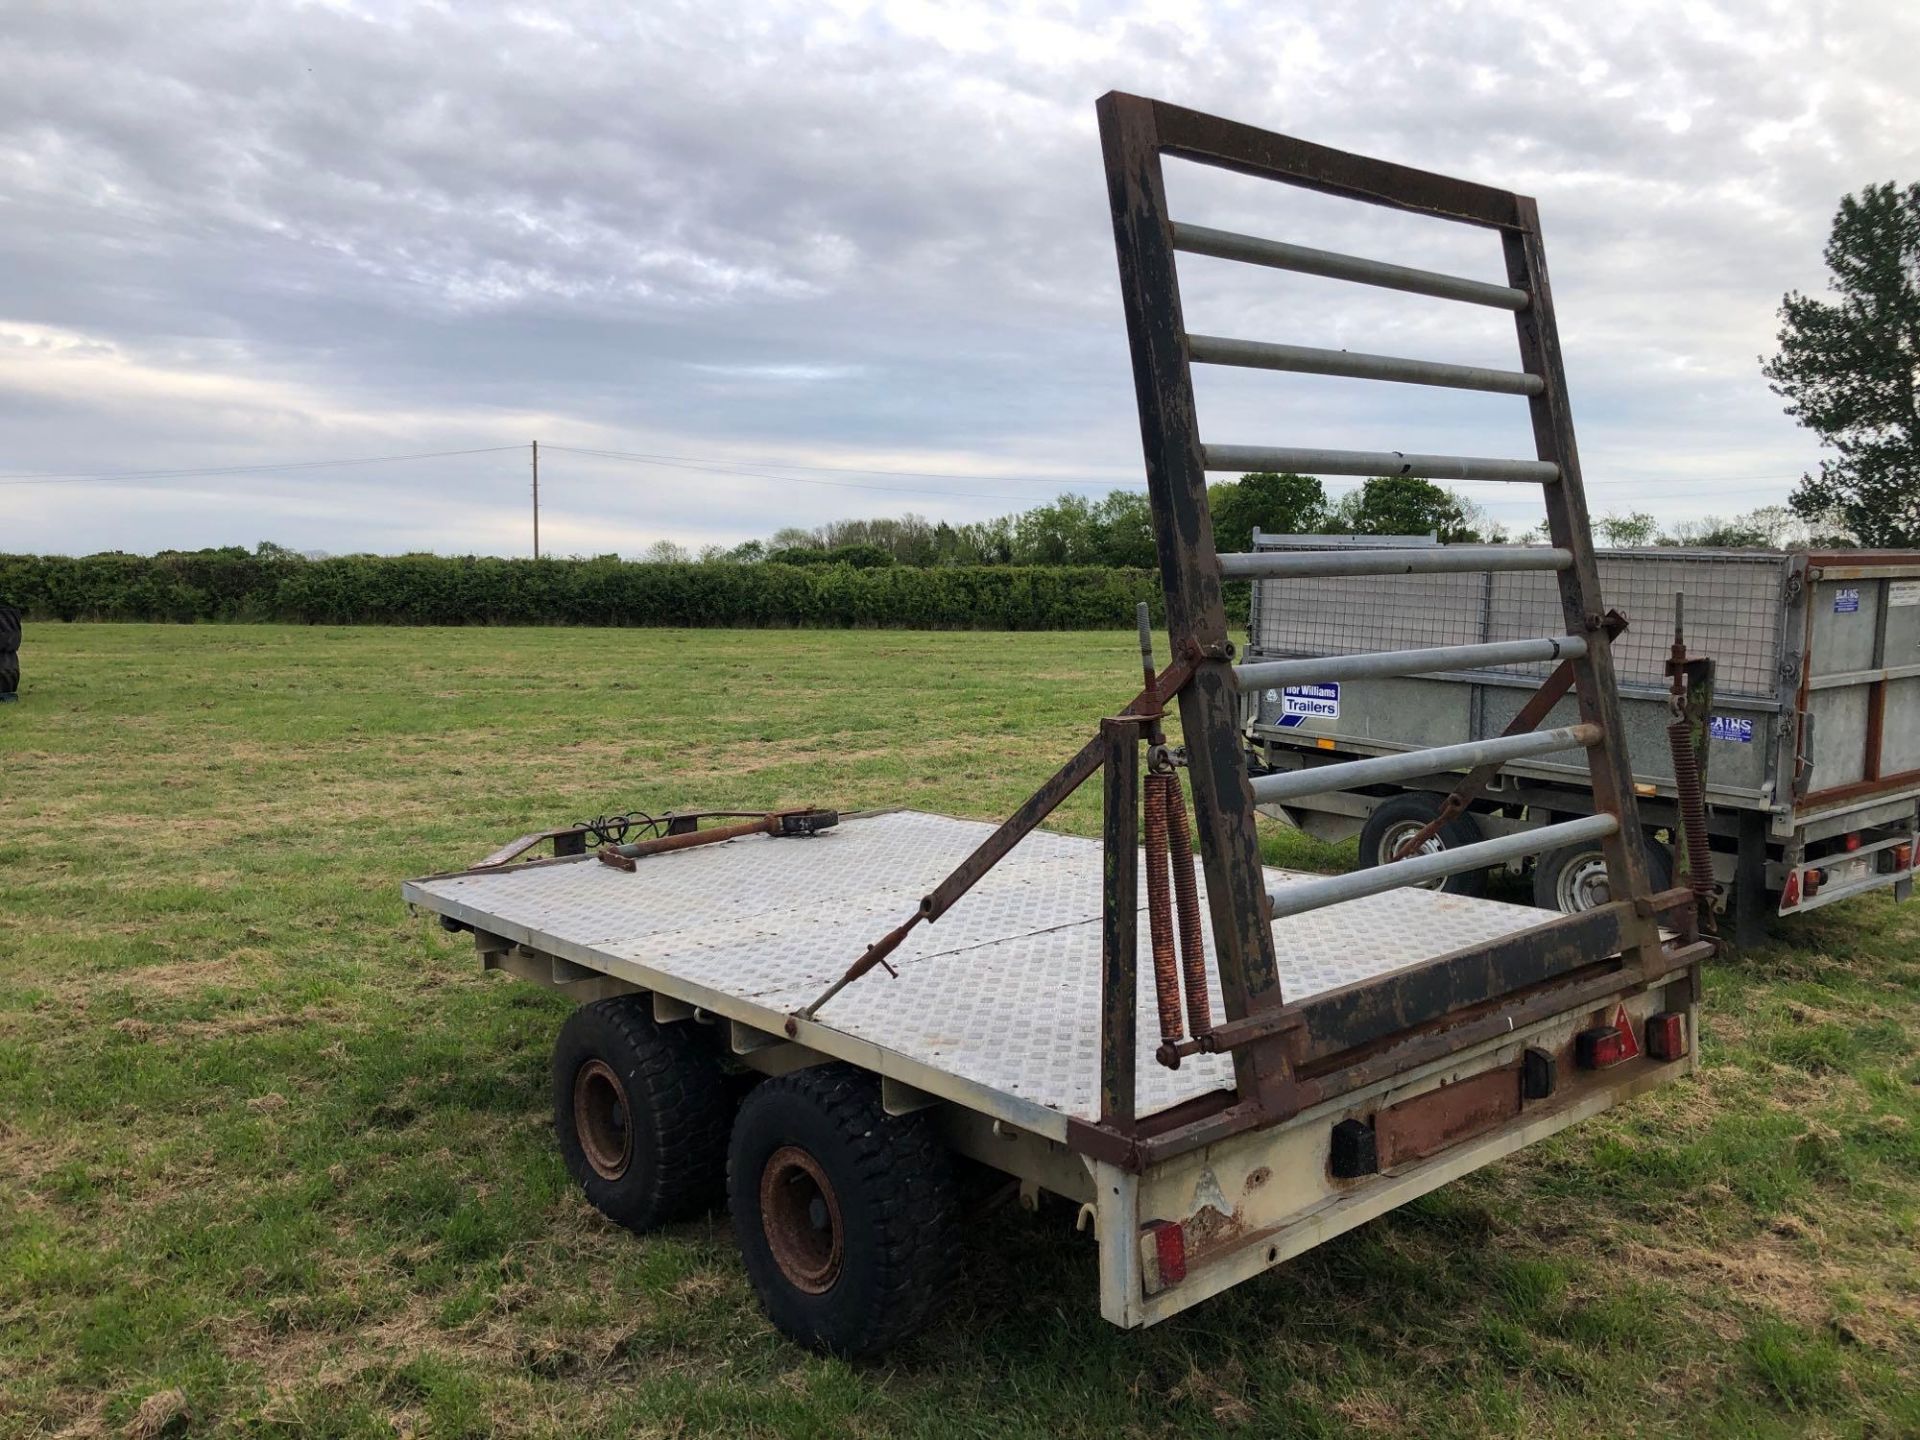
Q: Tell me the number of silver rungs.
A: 7